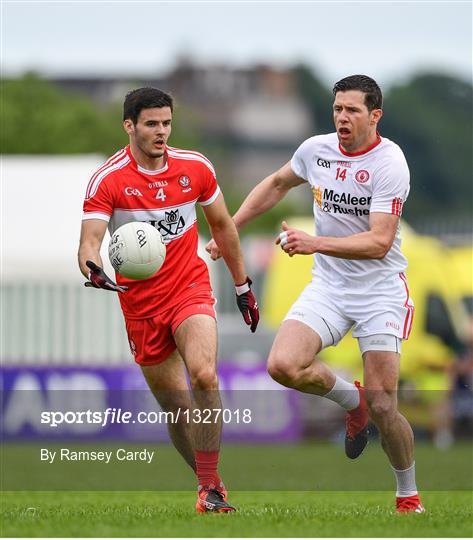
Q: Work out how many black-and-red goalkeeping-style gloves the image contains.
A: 2